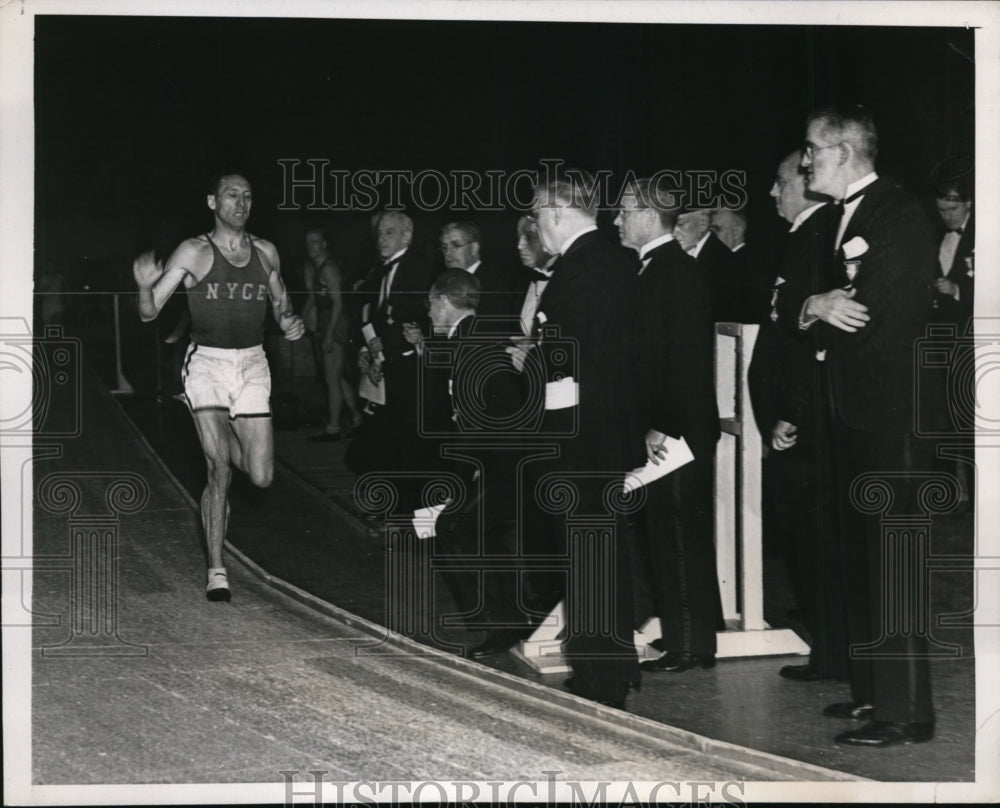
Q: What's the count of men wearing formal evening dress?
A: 11